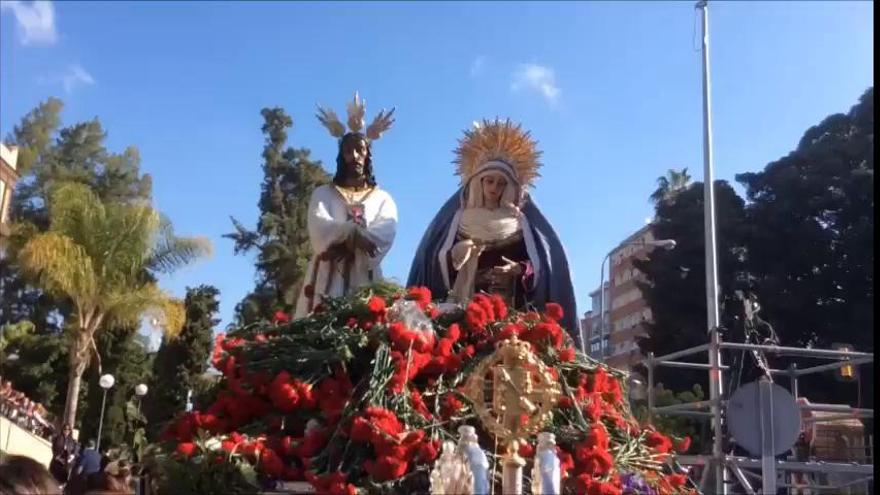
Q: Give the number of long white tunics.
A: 1